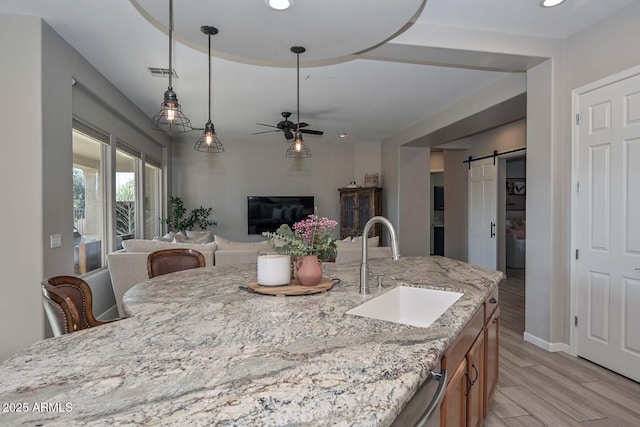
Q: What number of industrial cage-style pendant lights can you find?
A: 3